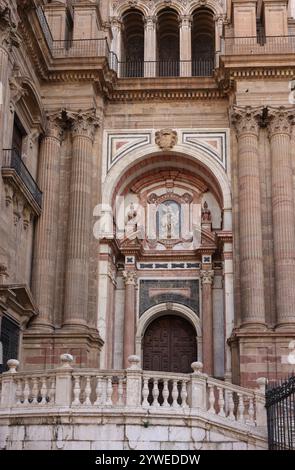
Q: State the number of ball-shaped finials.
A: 5